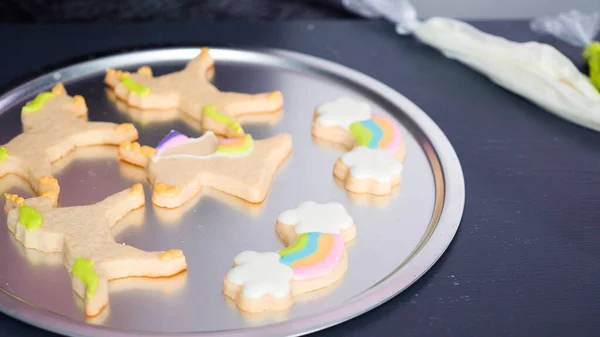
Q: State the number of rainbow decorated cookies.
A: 2